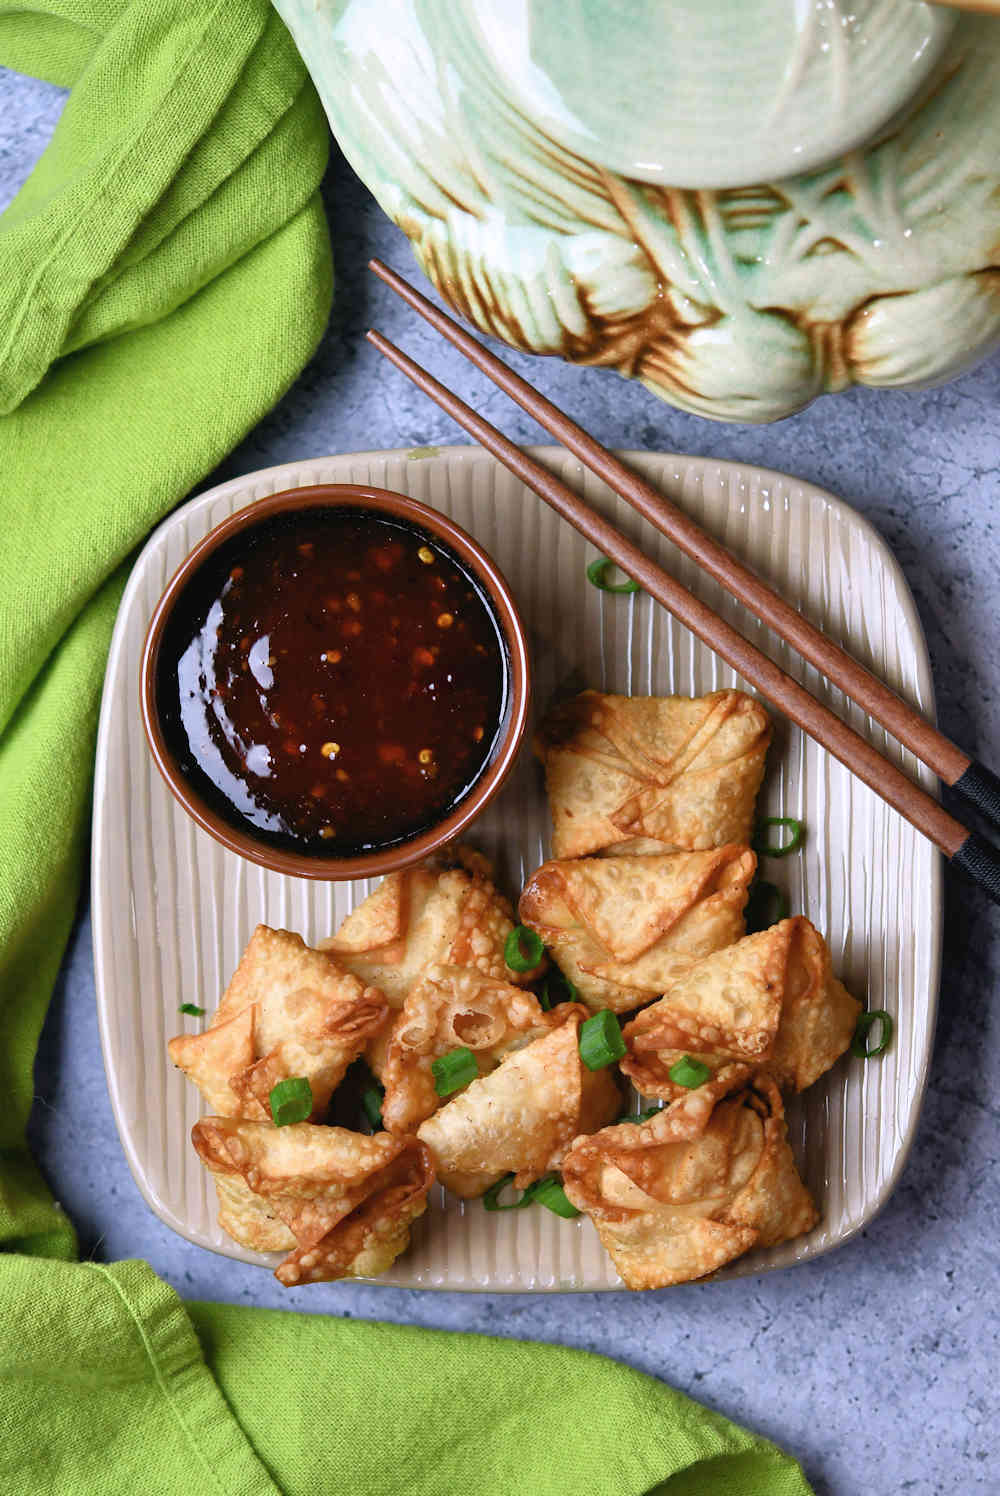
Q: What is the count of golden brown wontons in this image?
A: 8